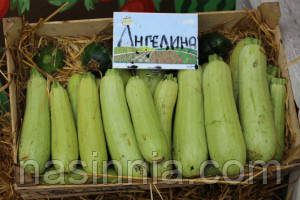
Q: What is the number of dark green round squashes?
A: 3